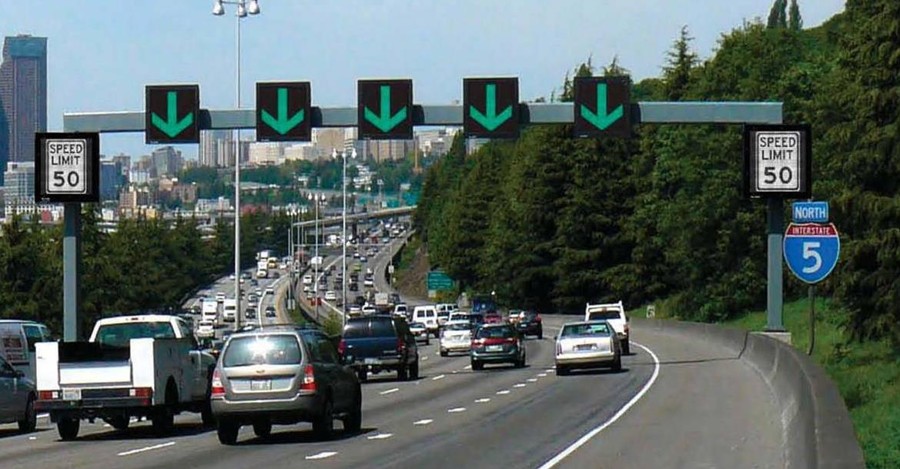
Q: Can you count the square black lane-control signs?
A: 5